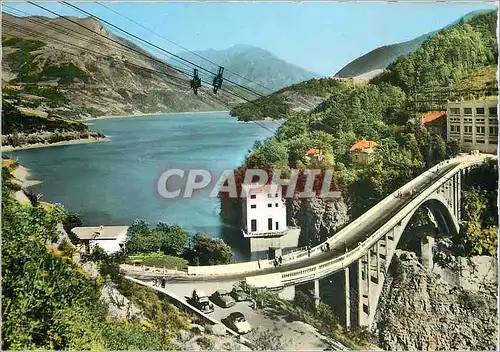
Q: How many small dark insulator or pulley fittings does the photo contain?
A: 2